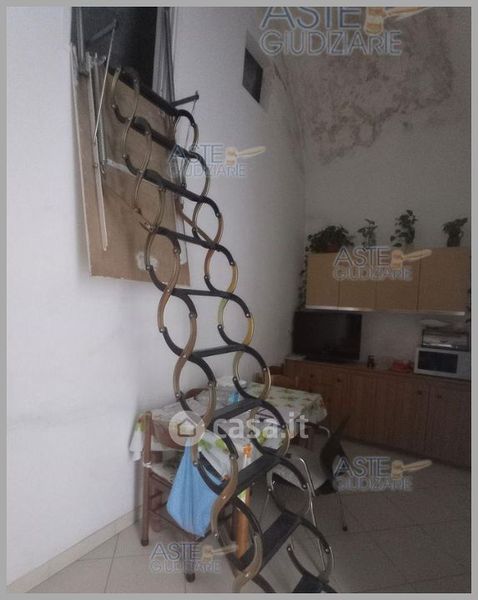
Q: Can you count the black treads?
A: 10